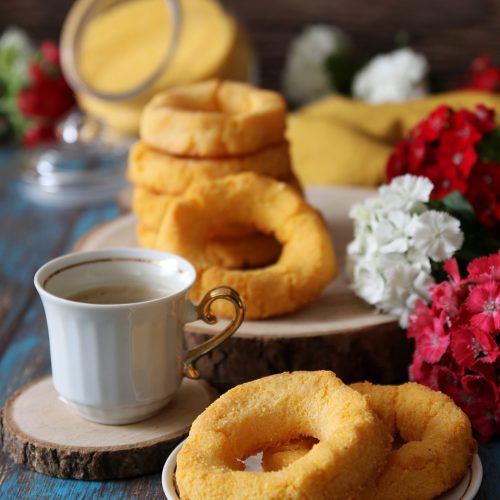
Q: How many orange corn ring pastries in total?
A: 7